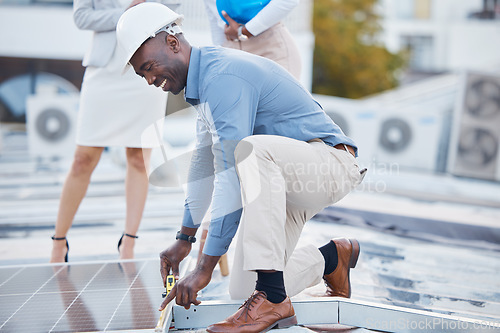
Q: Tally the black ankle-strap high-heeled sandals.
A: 2